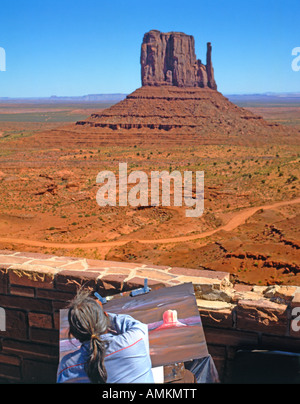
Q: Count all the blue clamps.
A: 2